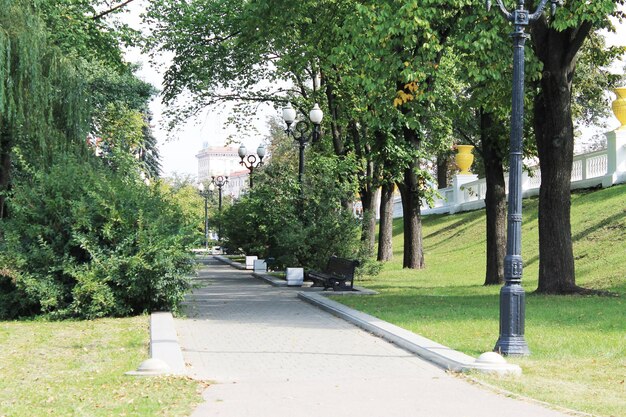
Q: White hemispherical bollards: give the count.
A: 2